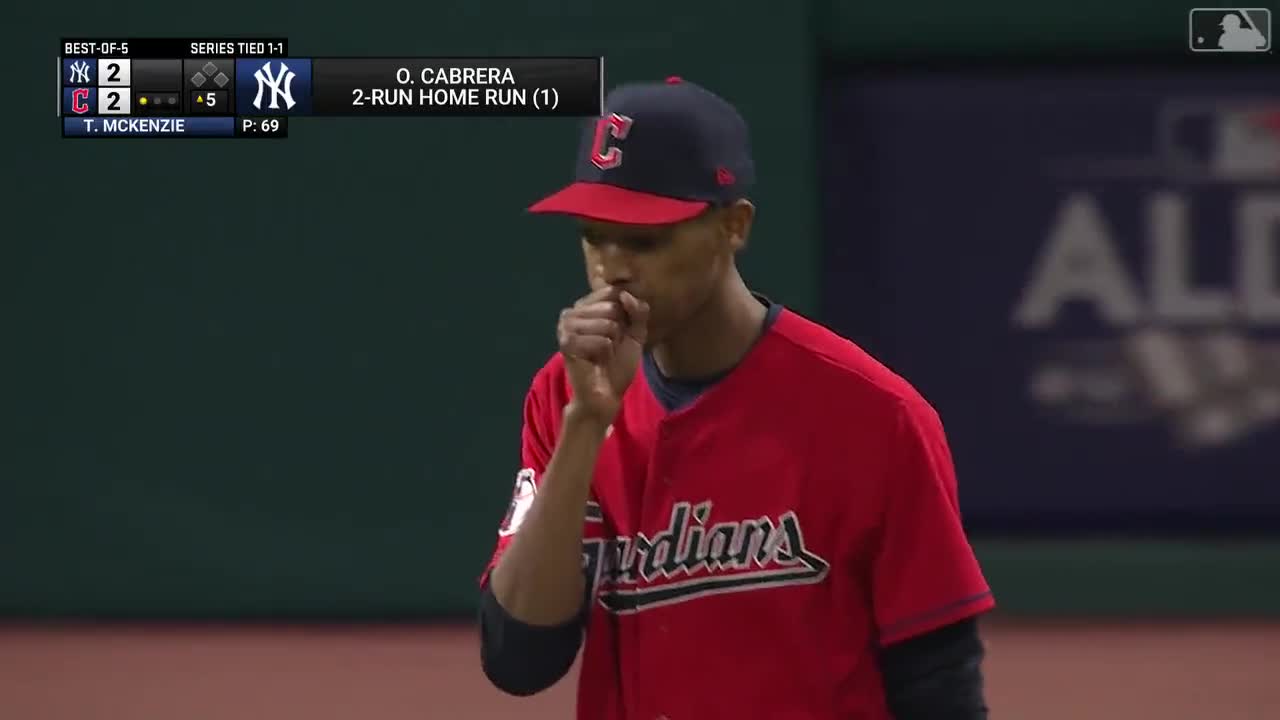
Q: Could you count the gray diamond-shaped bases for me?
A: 3